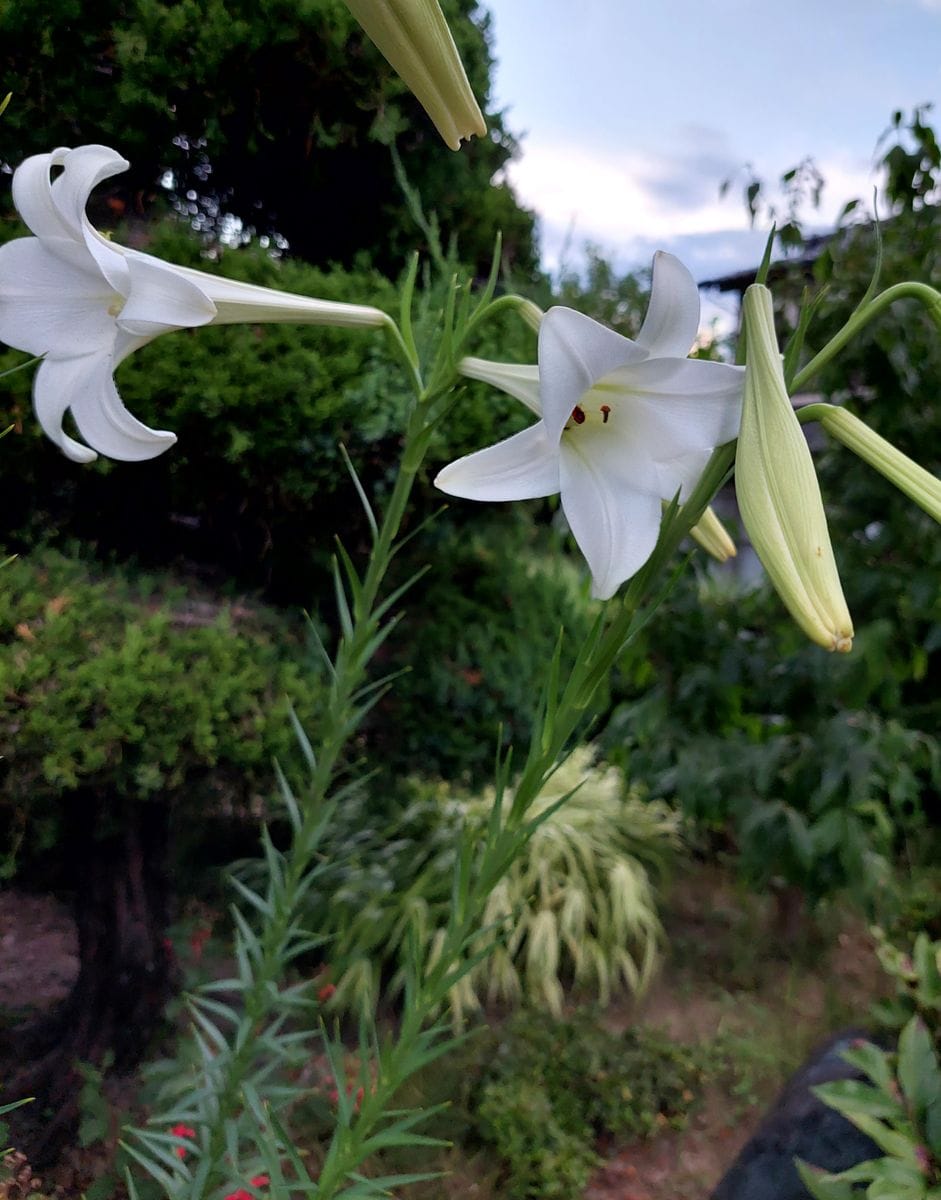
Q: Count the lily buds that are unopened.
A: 4